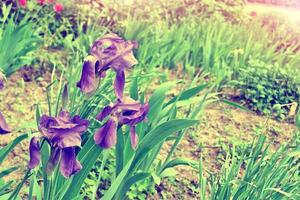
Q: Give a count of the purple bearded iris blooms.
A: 3